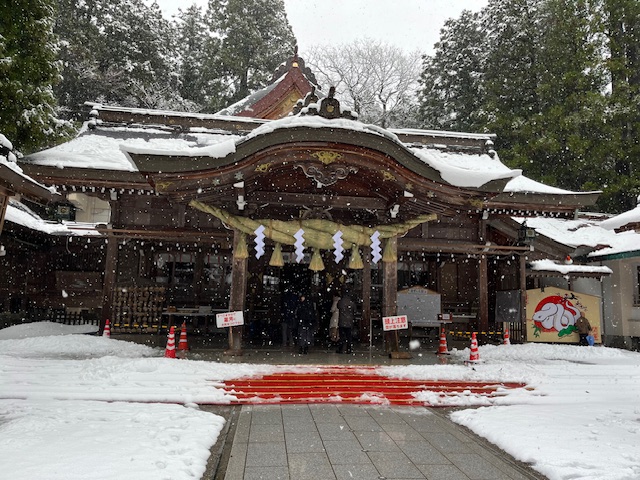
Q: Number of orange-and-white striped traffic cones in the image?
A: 6